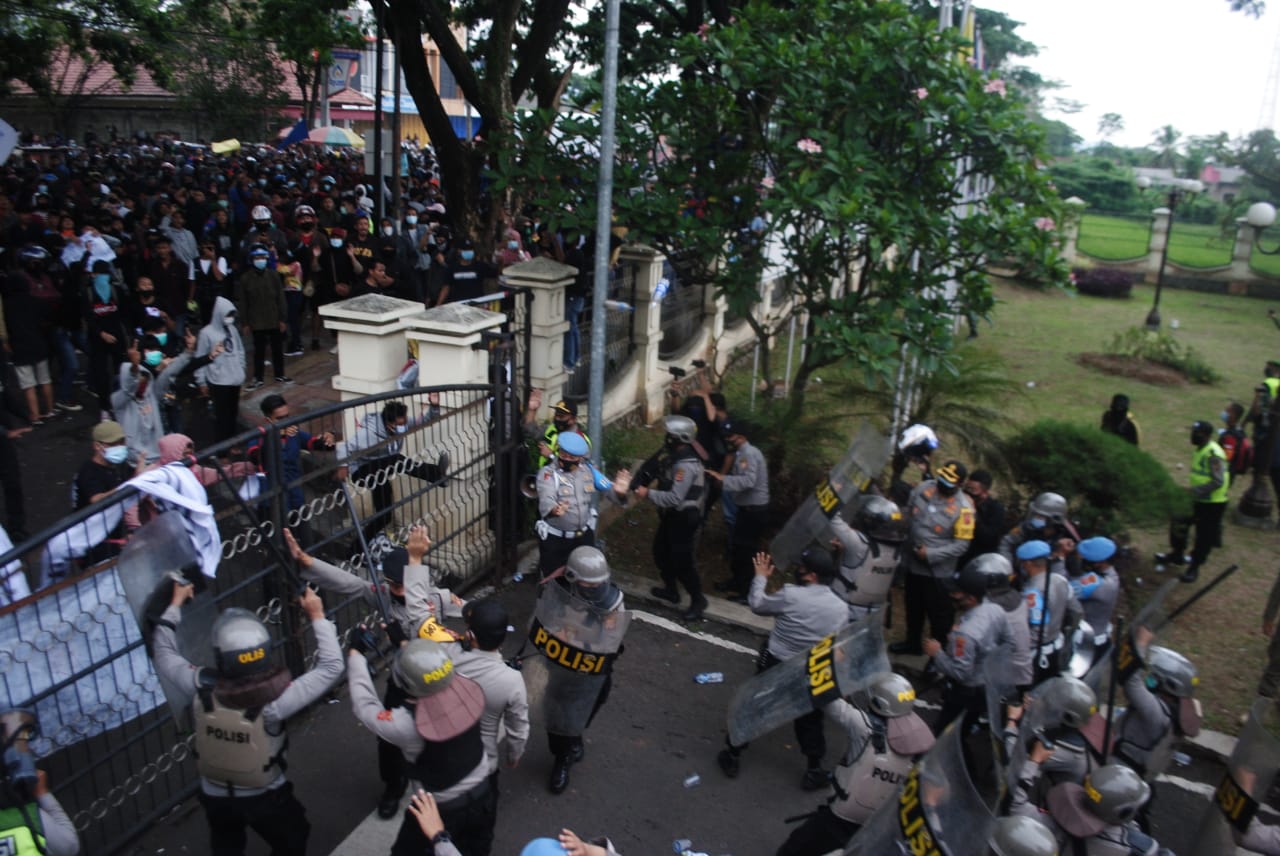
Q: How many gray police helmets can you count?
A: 12